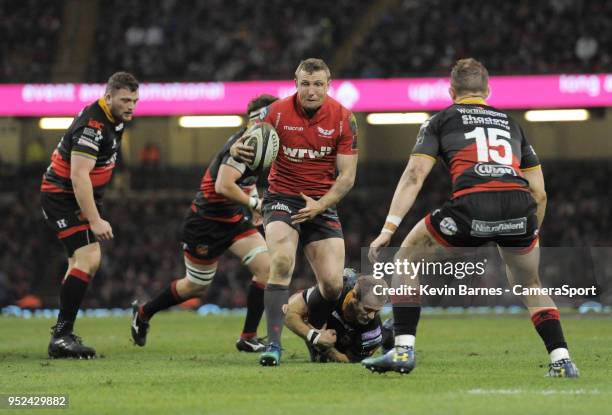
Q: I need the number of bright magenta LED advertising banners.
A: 1